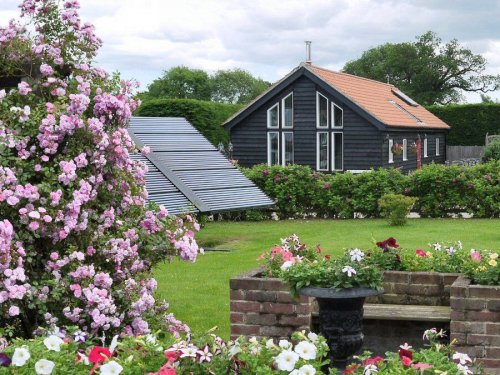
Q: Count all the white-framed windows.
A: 12